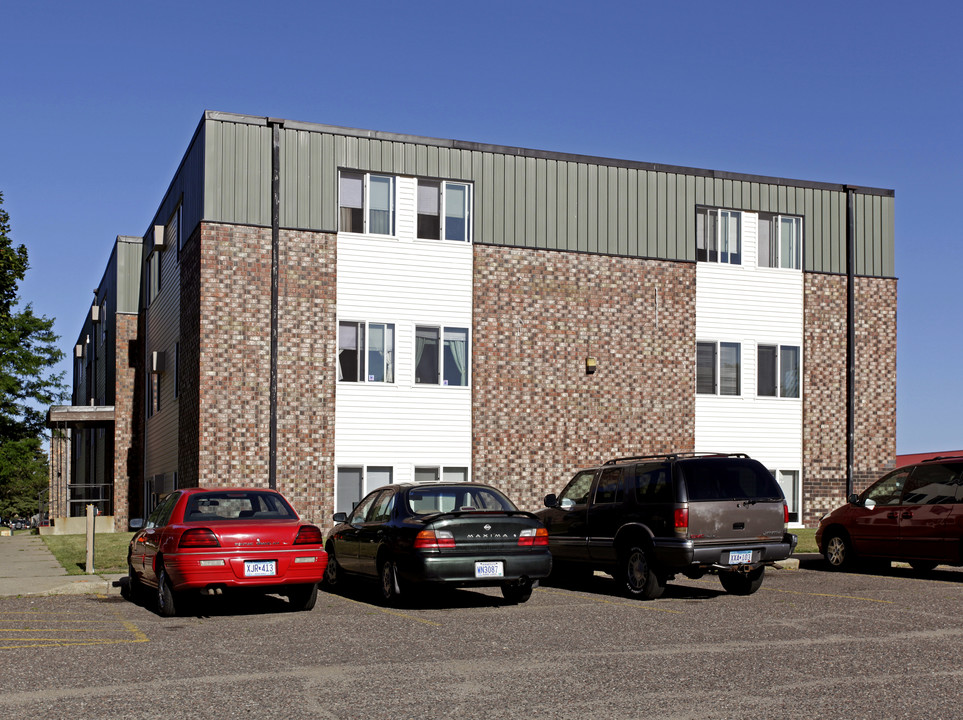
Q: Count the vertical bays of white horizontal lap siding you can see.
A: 2